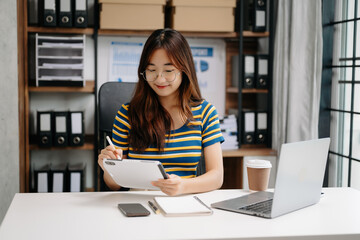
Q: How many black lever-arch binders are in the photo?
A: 14